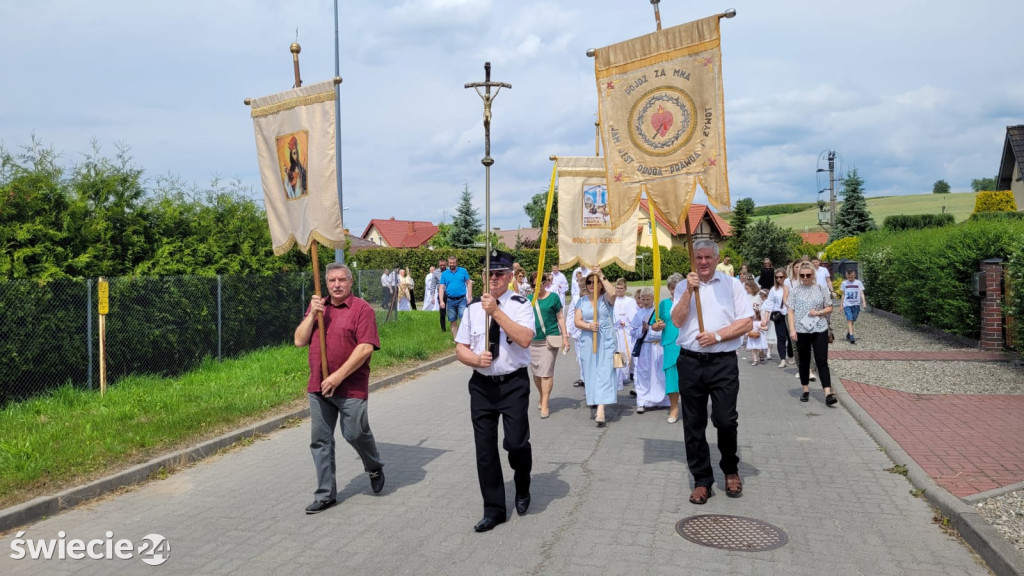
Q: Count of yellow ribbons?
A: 2